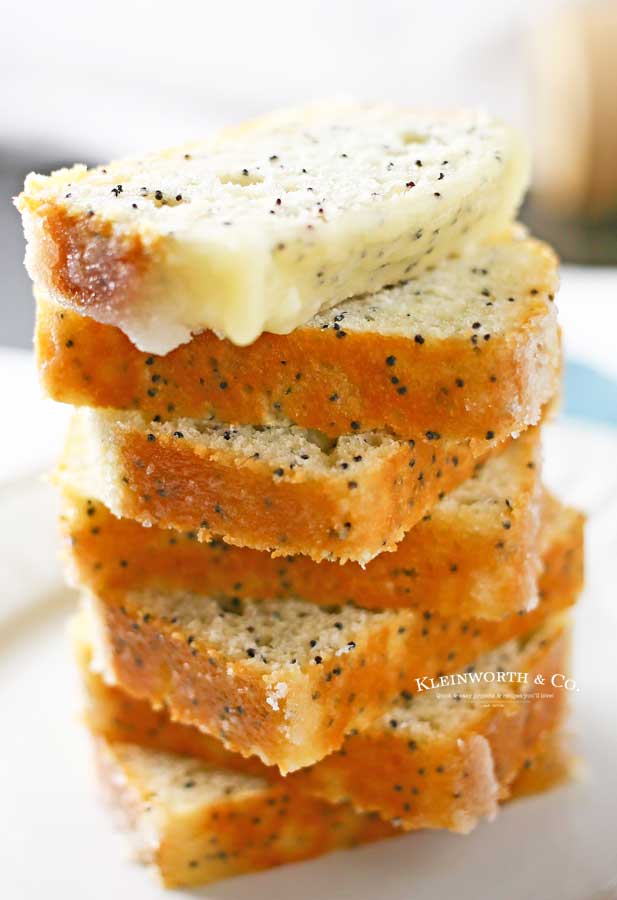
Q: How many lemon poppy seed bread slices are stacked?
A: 7